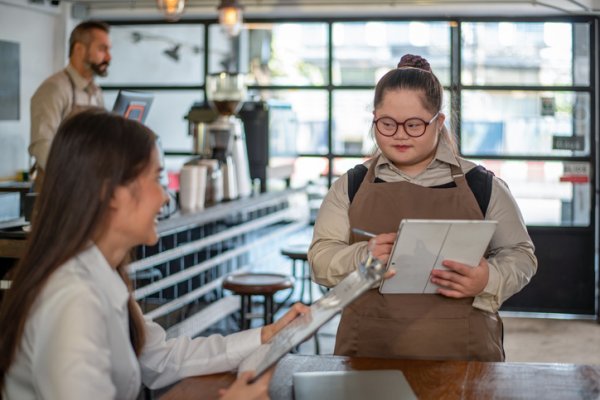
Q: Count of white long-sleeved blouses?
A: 1